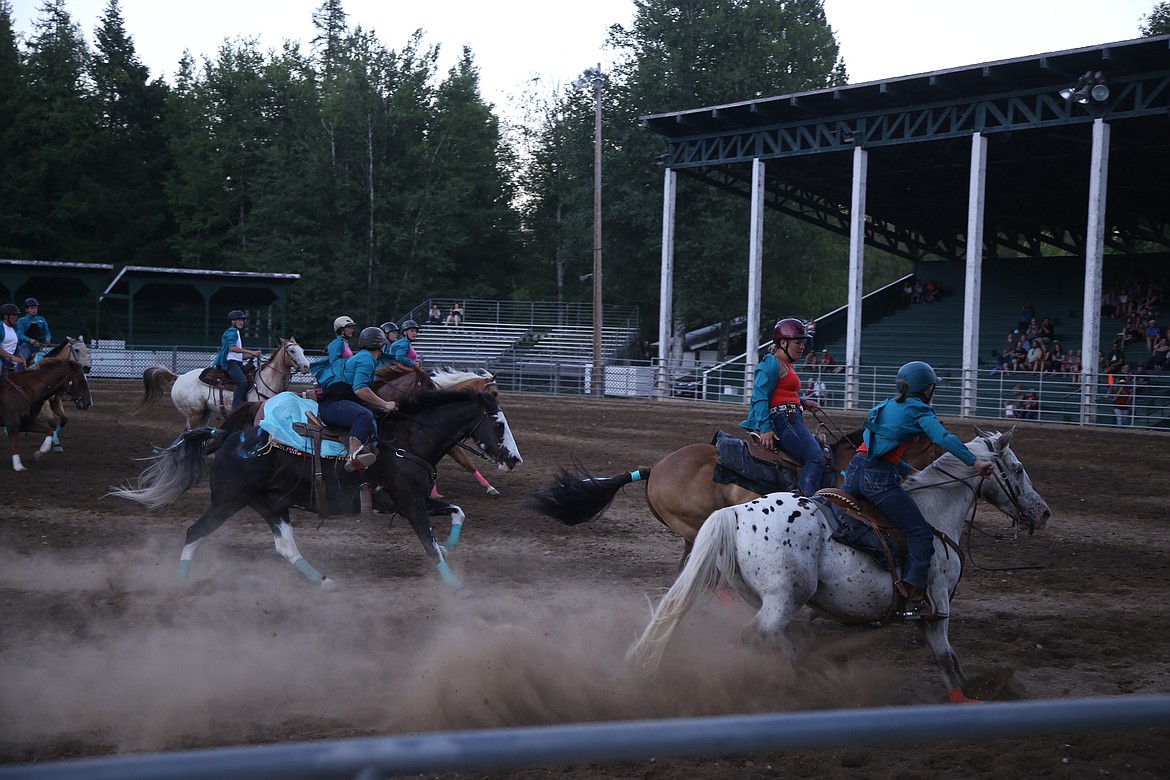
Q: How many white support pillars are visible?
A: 5